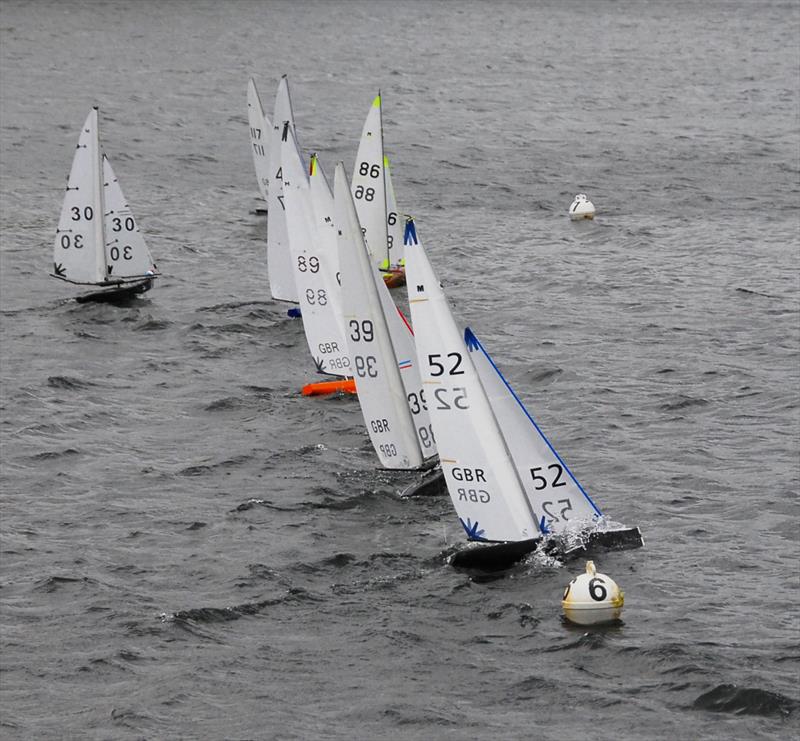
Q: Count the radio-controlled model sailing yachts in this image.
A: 8